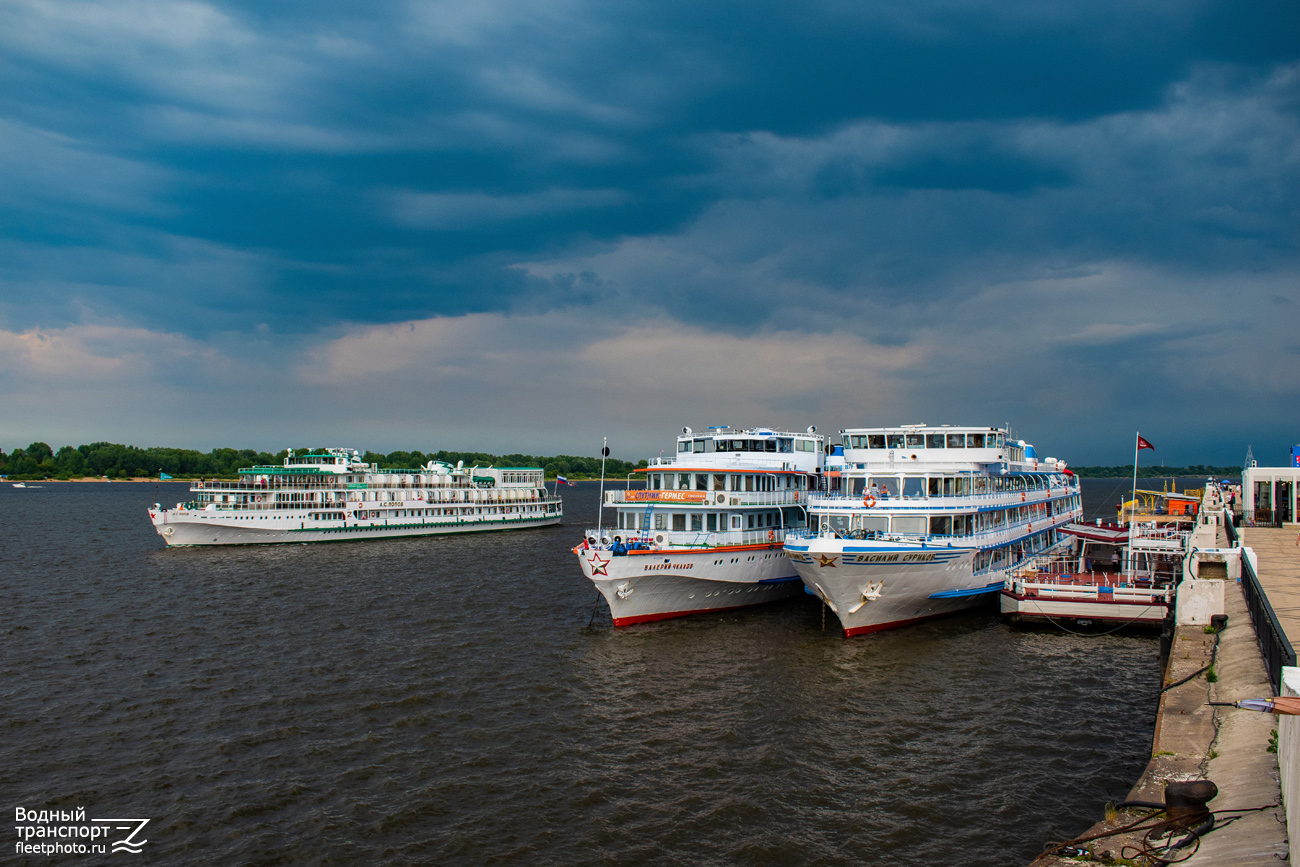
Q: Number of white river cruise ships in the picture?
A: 3